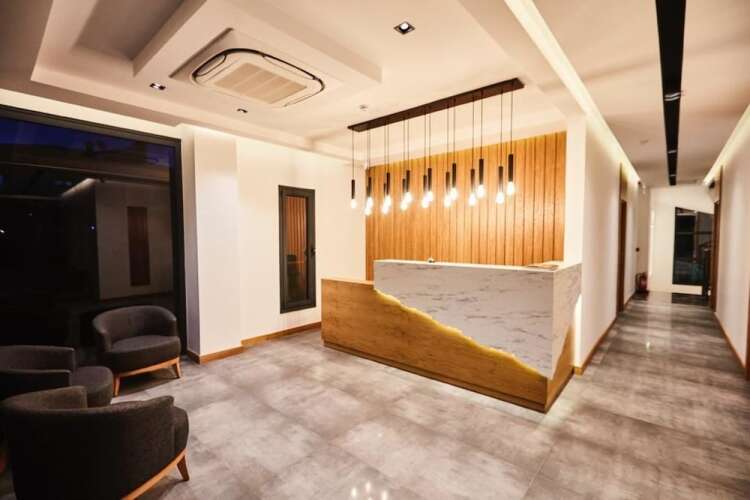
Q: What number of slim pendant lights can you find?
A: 15